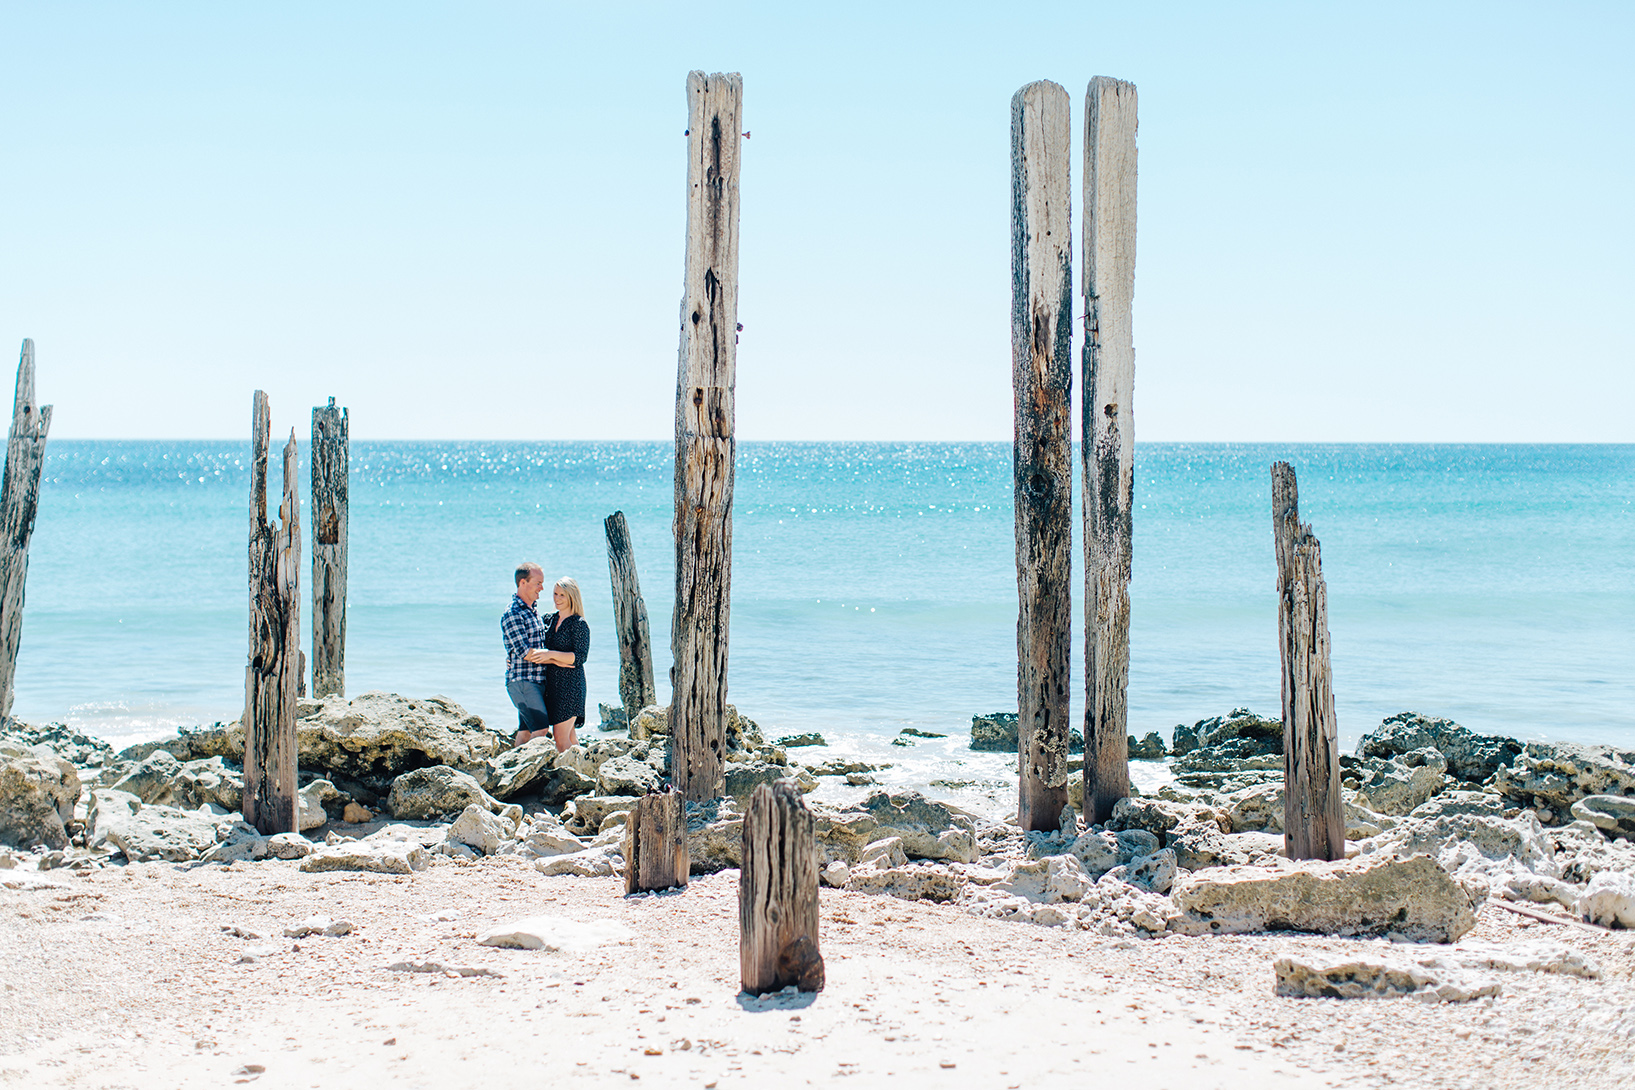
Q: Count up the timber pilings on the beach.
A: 10